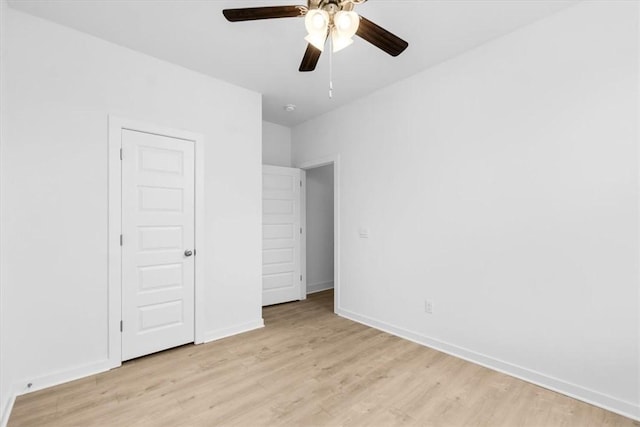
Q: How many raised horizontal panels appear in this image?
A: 10